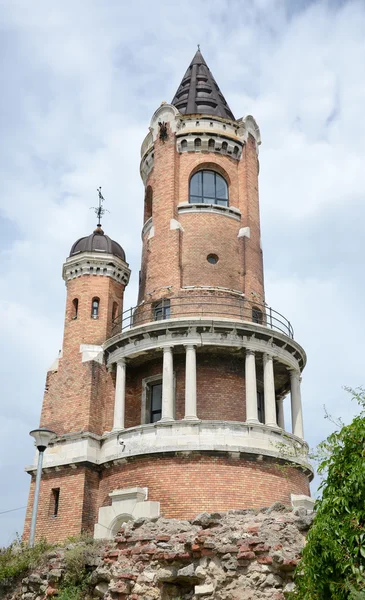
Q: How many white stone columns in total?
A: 7